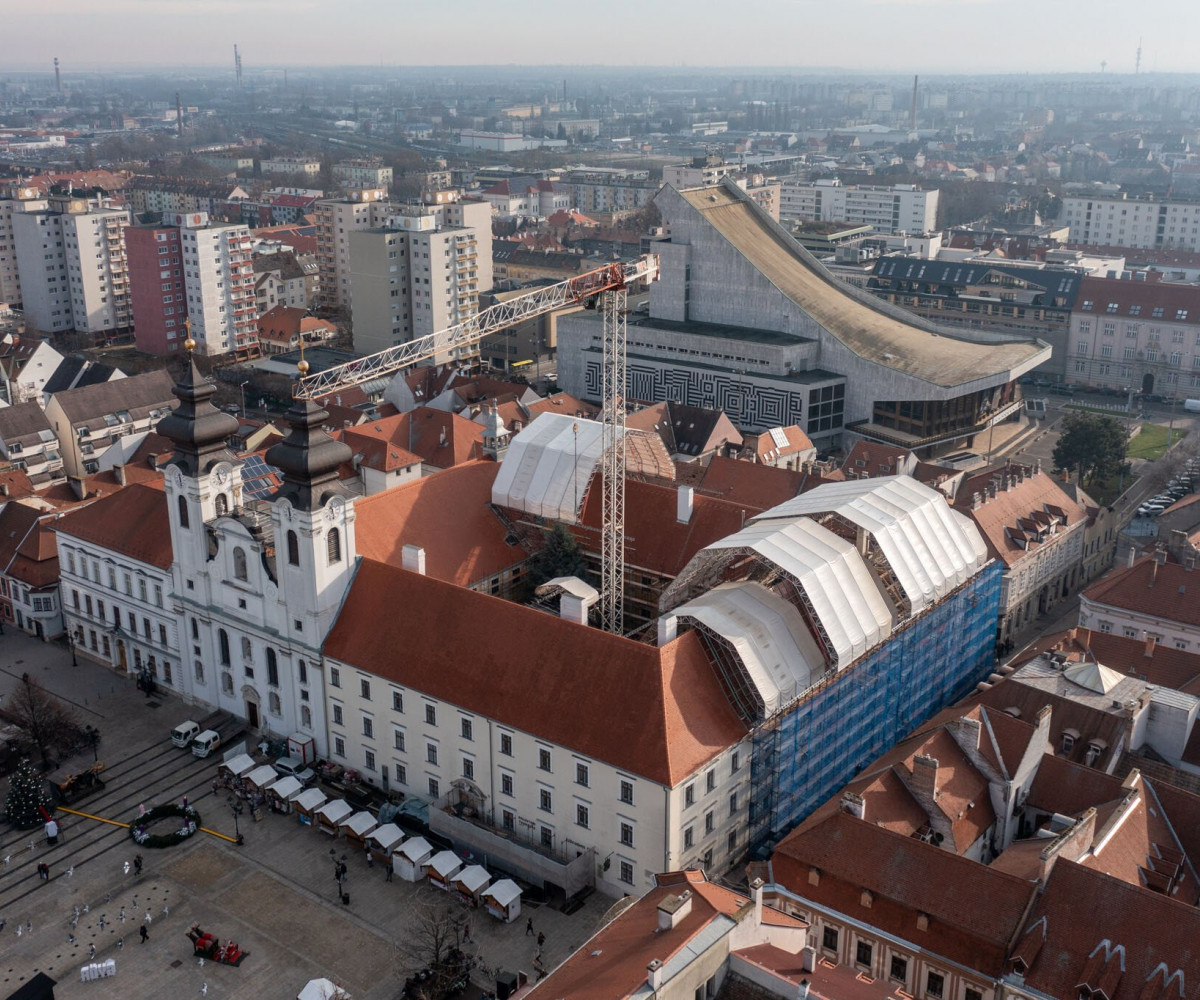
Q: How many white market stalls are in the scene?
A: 11